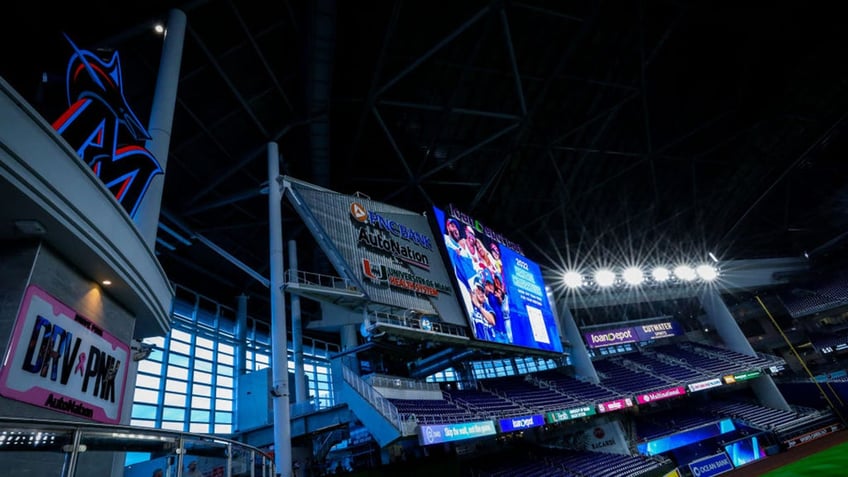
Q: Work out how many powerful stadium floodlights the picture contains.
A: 6